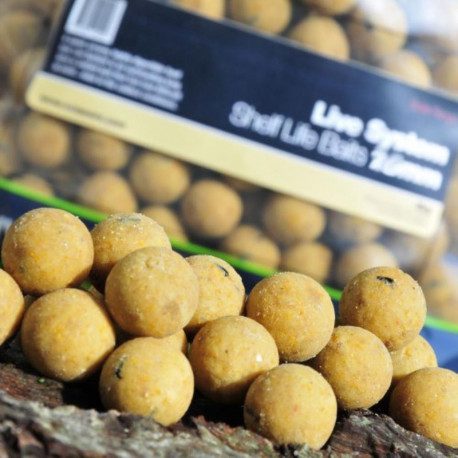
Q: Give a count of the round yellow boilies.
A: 15